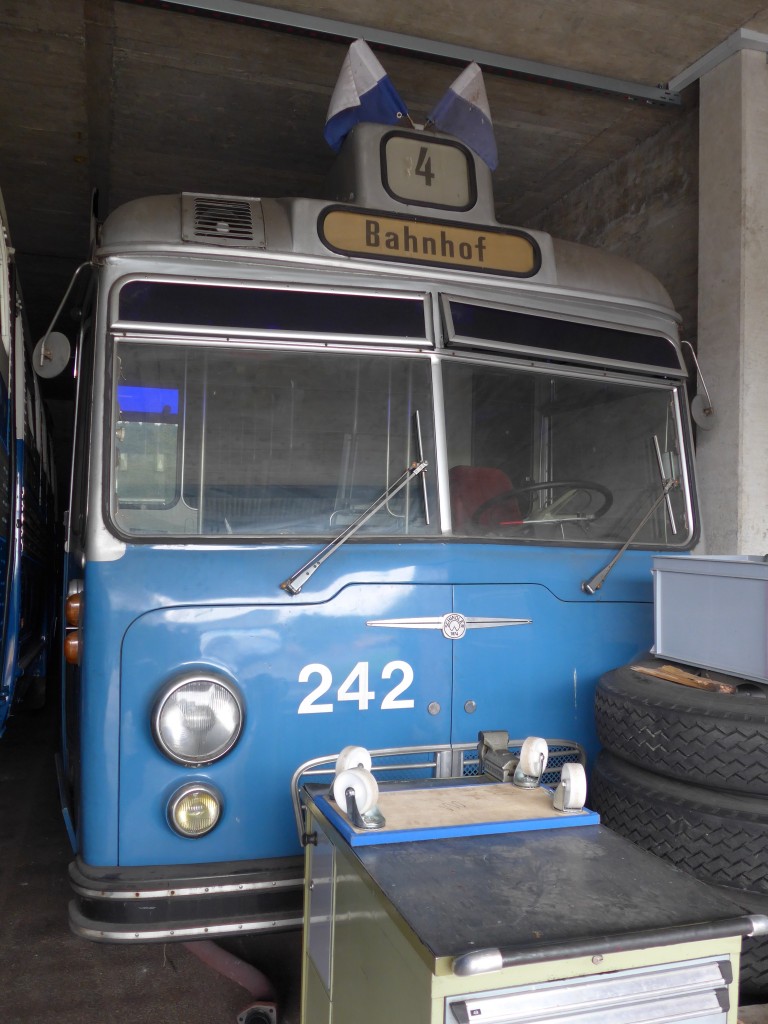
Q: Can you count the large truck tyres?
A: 3